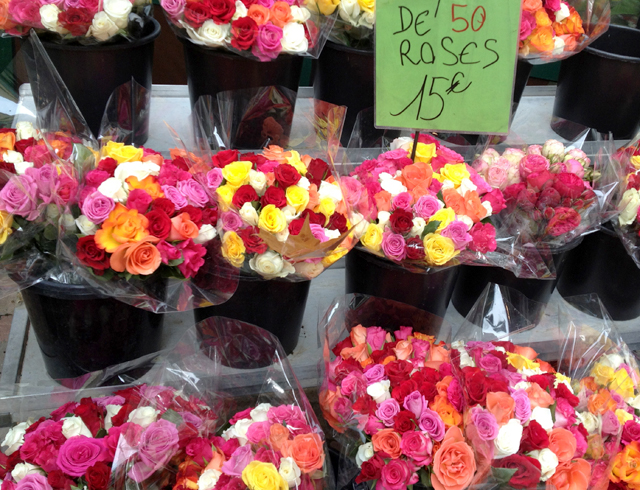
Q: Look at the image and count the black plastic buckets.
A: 10